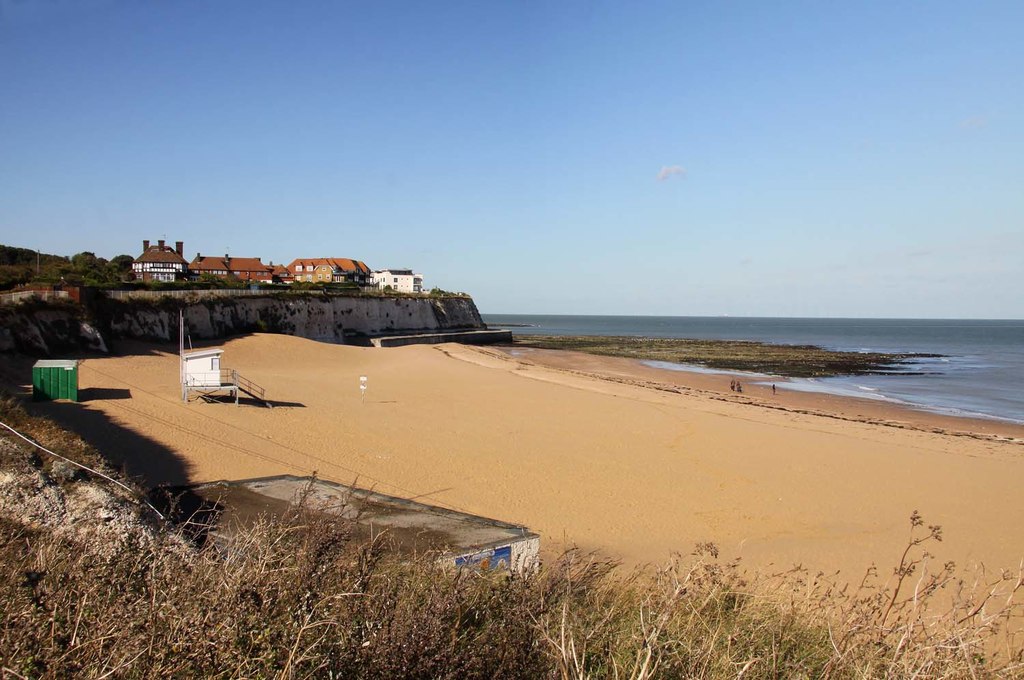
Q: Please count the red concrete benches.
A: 0